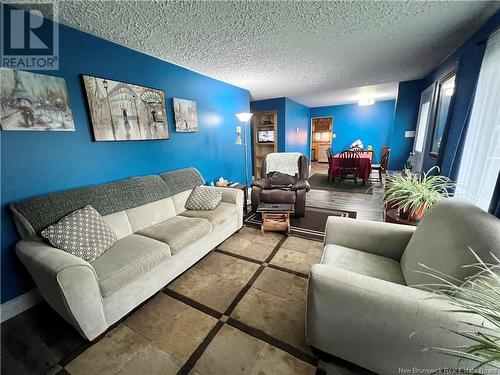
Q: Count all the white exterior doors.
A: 1